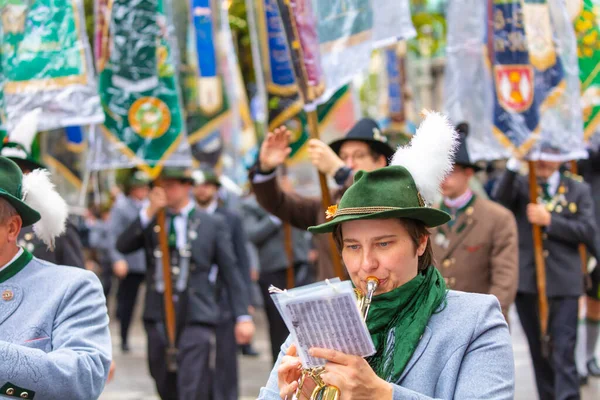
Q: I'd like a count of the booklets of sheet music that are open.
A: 1